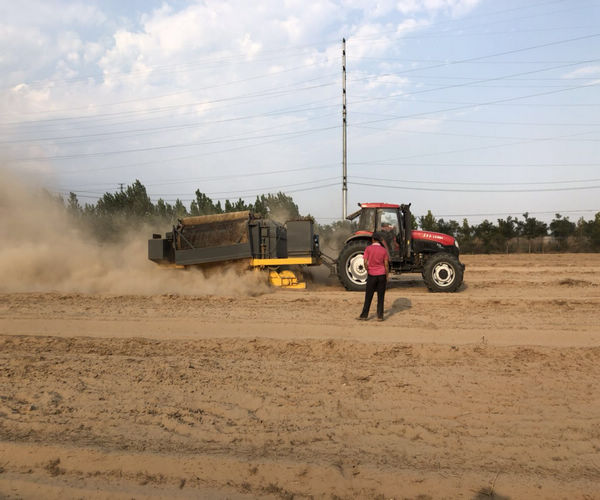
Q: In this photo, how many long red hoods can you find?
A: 1